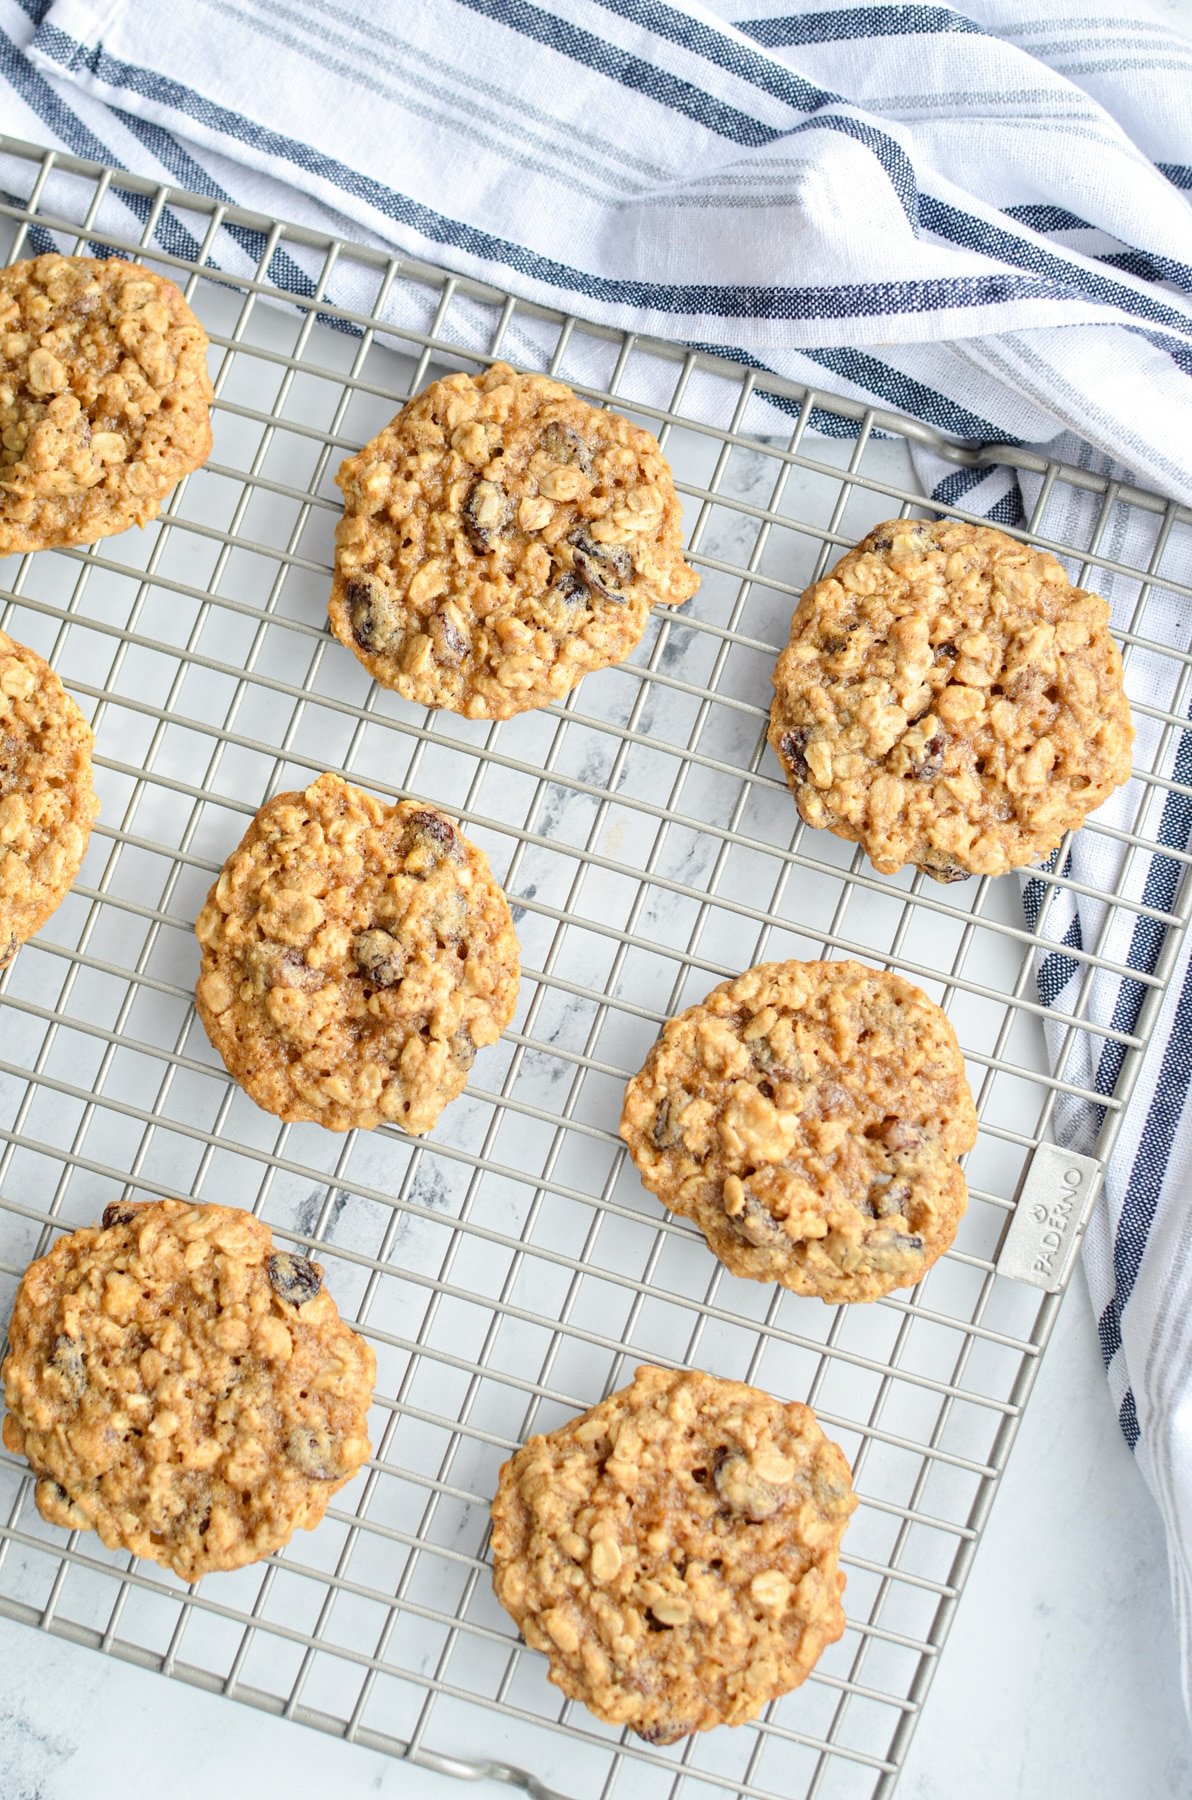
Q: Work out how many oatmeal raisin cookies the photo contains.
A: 8